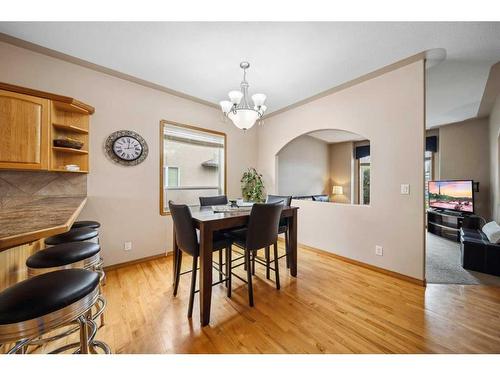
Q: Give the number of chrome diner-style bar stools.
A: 4